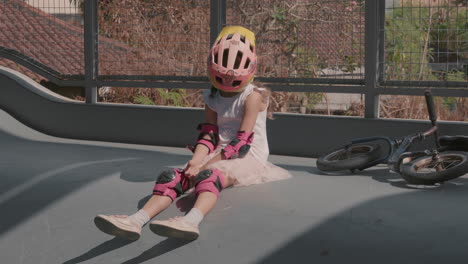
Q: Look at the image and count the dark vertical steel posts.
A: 3